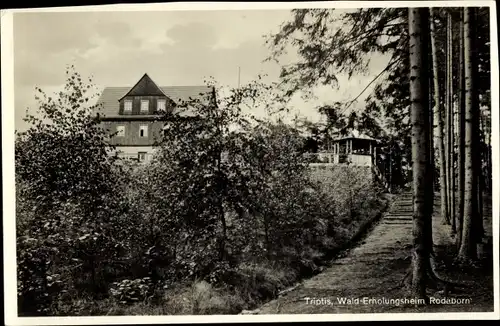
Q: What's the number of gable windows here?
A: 3